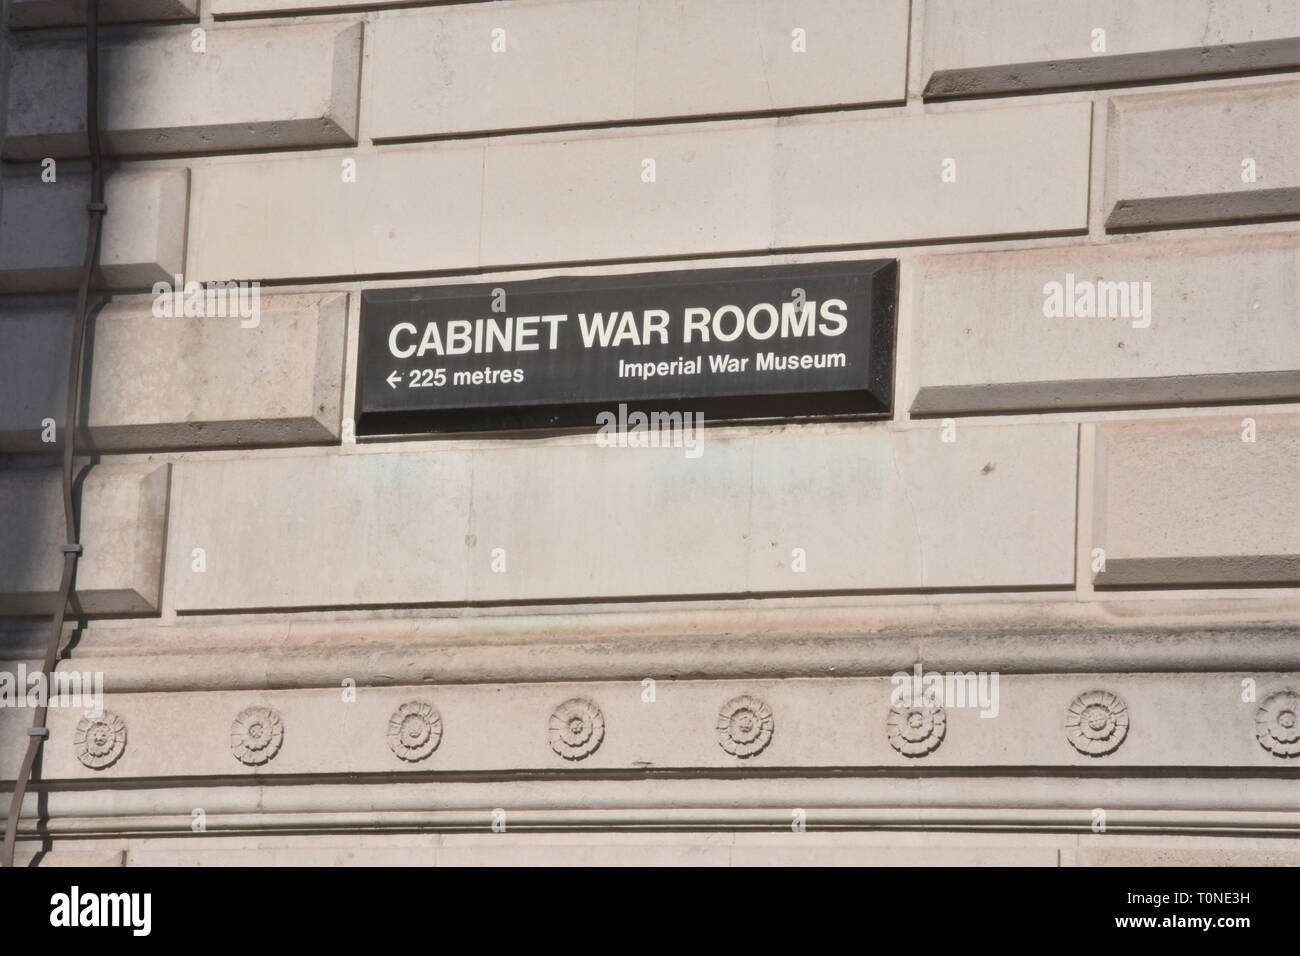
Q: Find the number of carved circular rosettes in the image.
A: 8